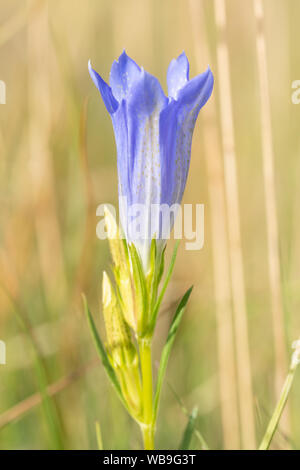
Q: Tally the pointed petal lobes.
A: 5